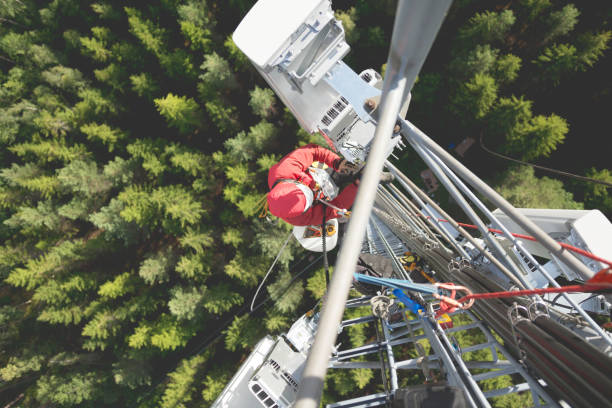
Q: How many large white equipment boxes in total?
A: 3